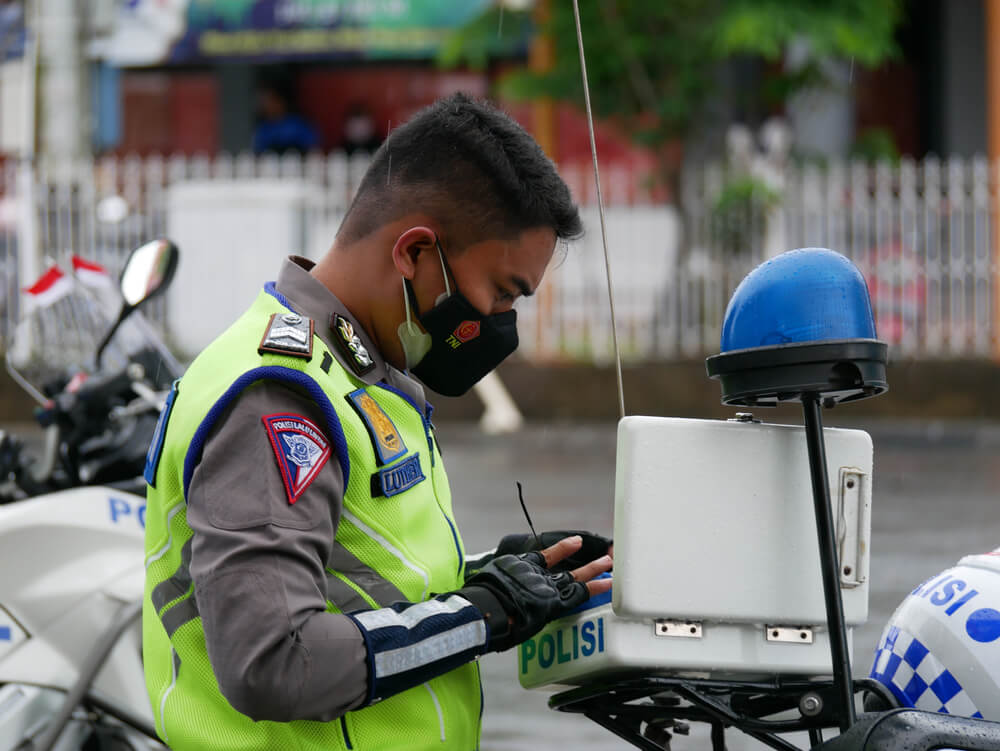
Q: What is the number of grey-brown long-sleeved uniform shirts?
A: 1